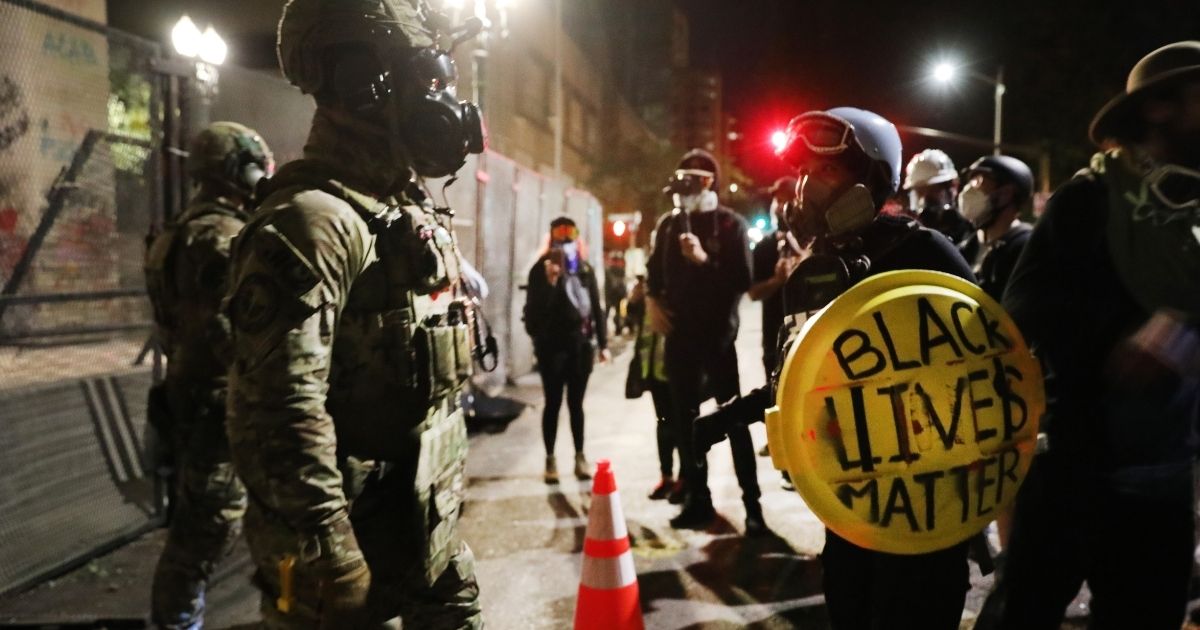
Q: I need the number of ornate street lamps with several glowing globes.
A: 2